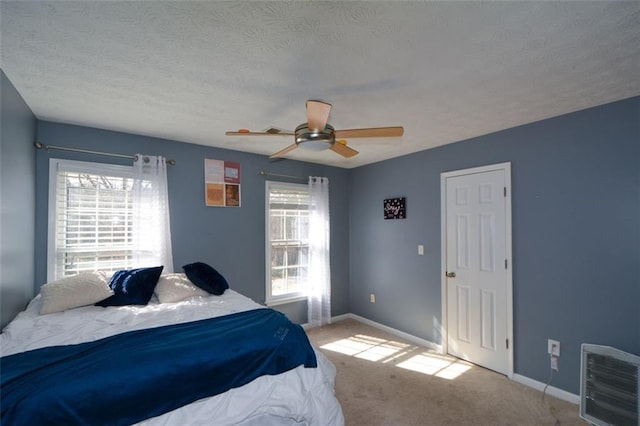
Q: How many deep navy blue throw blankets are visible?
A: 1